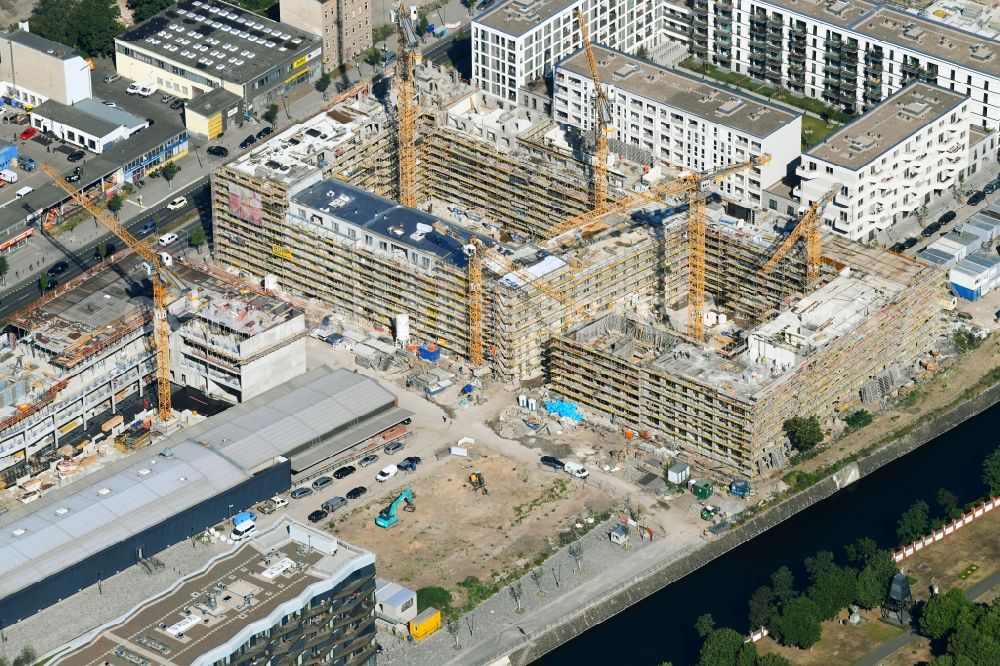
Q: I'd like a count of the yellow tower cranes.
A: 6